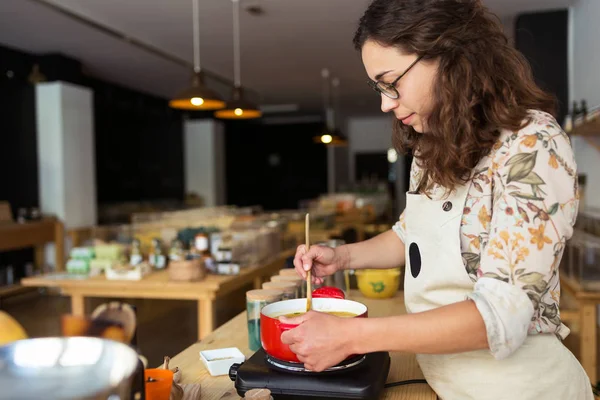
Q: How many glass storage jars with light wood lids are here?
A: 4